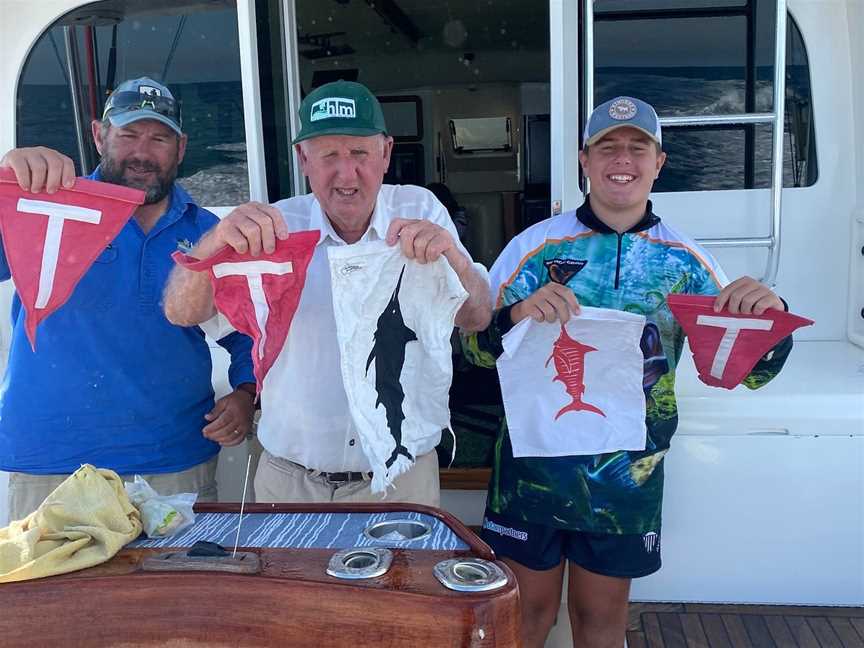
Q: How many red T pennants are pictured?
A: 3